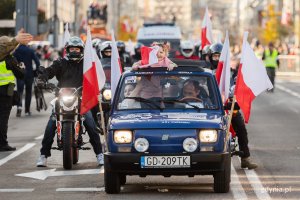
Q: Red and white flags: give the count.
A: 7